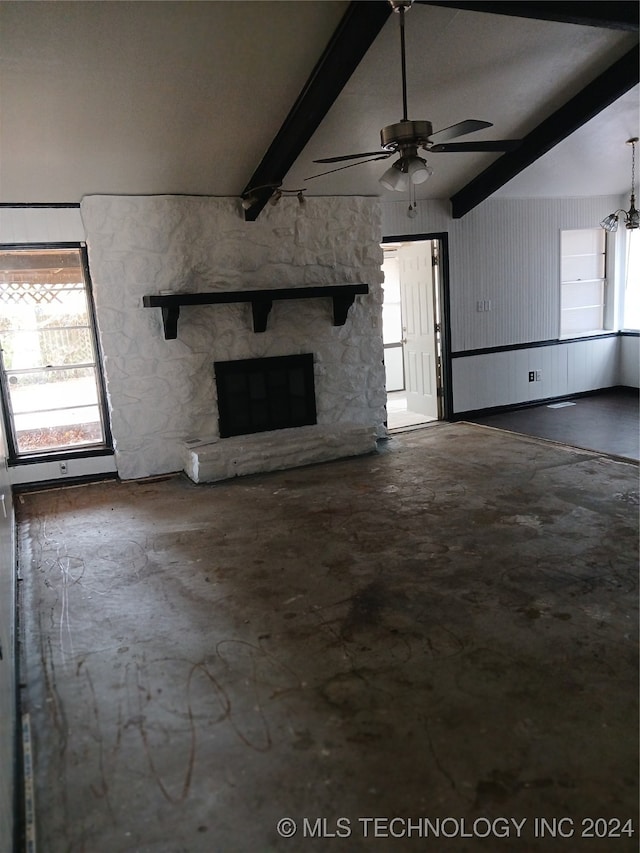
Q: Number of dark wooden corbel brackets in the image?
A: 3